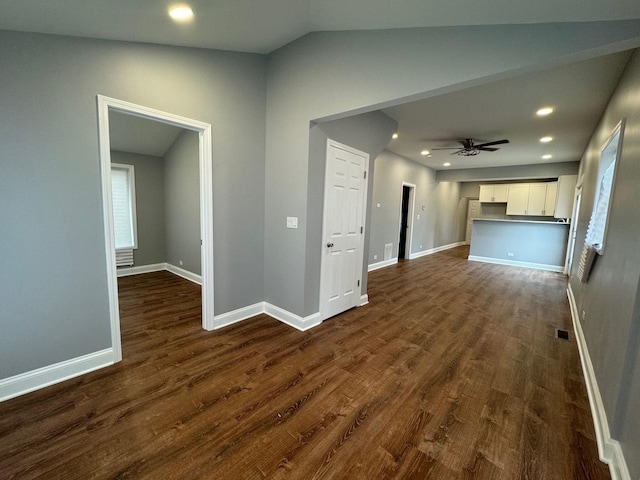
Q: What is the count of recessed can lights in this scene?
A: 7